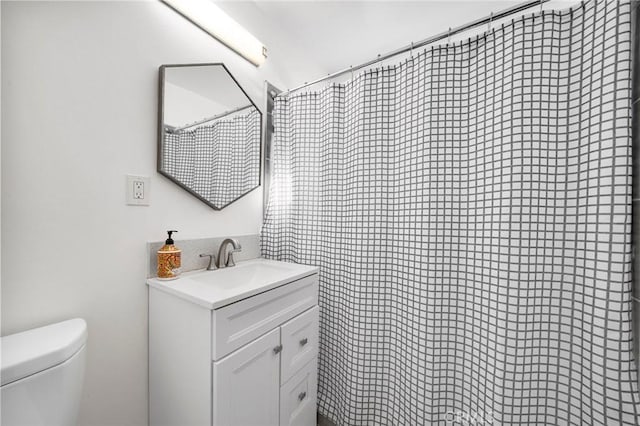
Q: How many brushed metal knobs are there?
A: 3